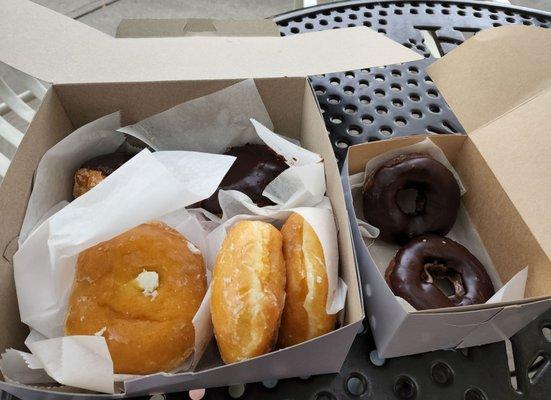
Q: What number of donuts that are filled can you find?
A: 1